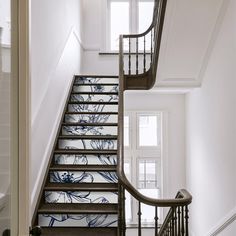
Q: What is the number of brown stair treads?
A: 12